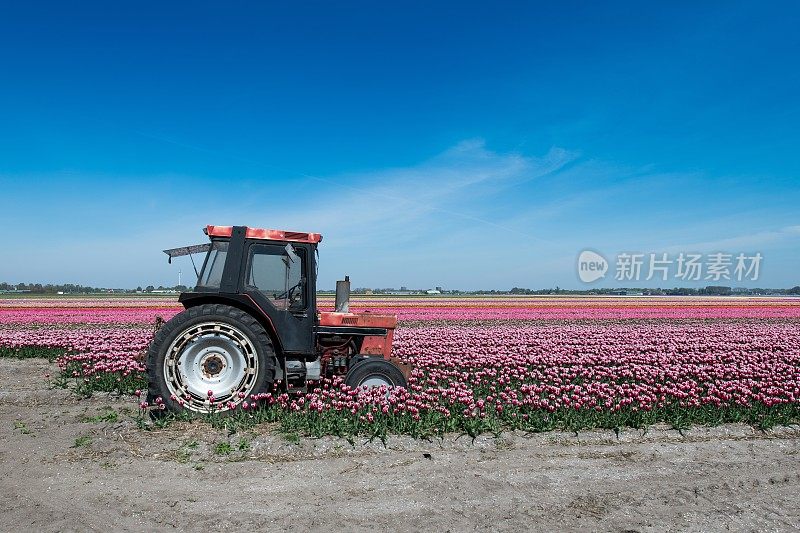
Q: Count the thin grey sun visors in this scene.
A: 1